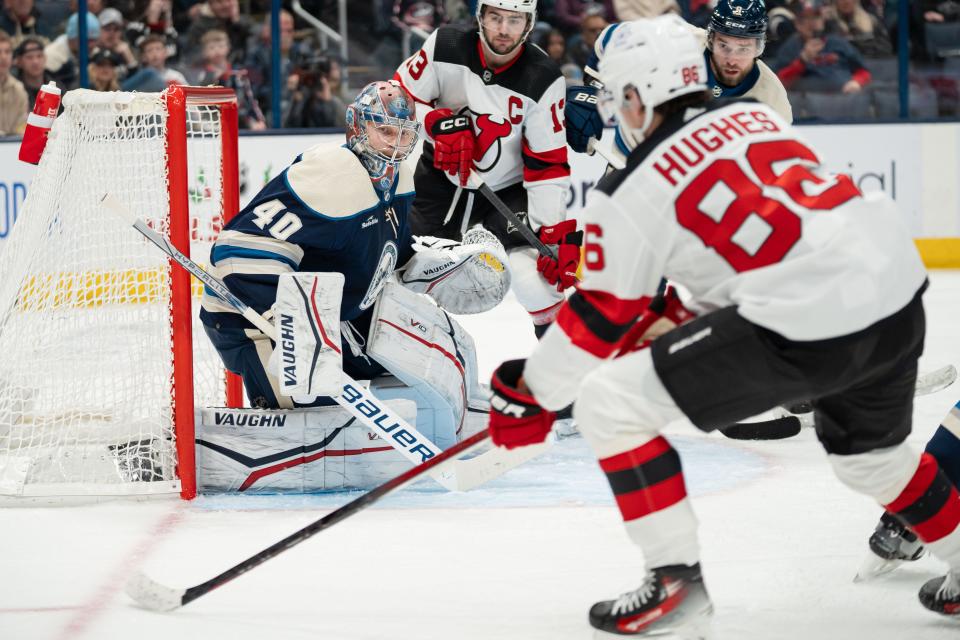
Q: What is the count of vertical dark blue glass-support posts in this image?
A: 3